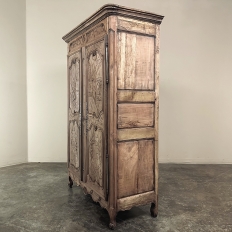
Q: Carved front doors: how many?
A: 2